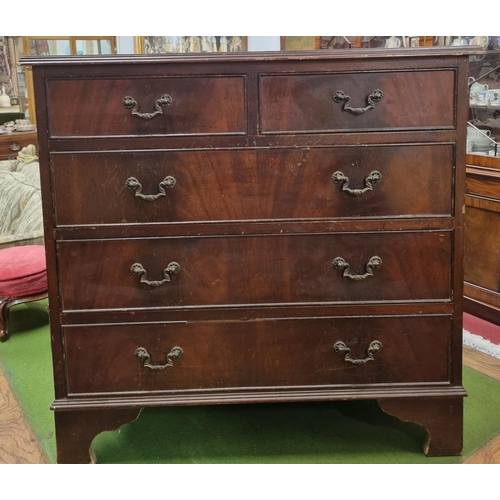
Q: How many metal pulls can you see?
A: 8